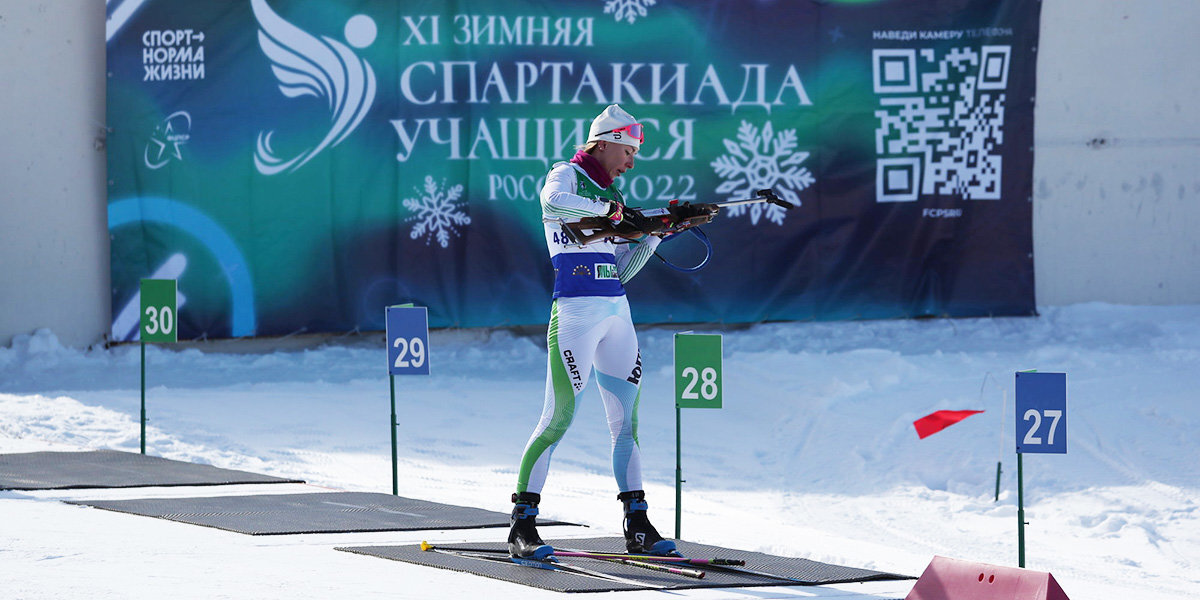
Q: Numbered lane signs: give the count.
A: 4